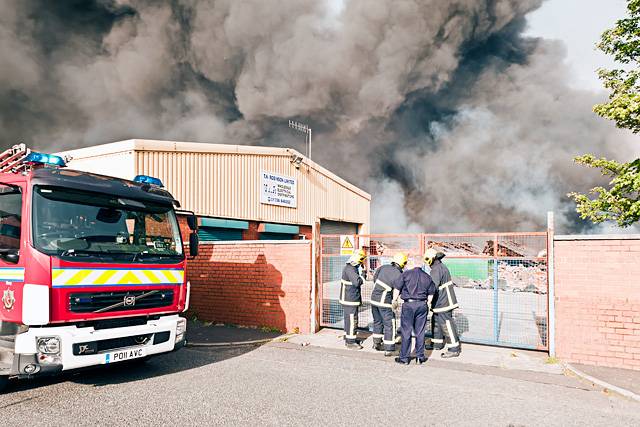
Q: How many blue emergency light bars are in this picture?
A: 2